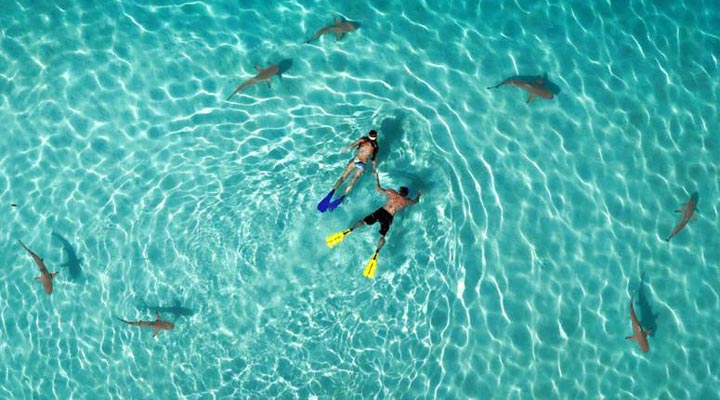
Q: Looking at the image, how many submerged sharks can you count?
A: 7